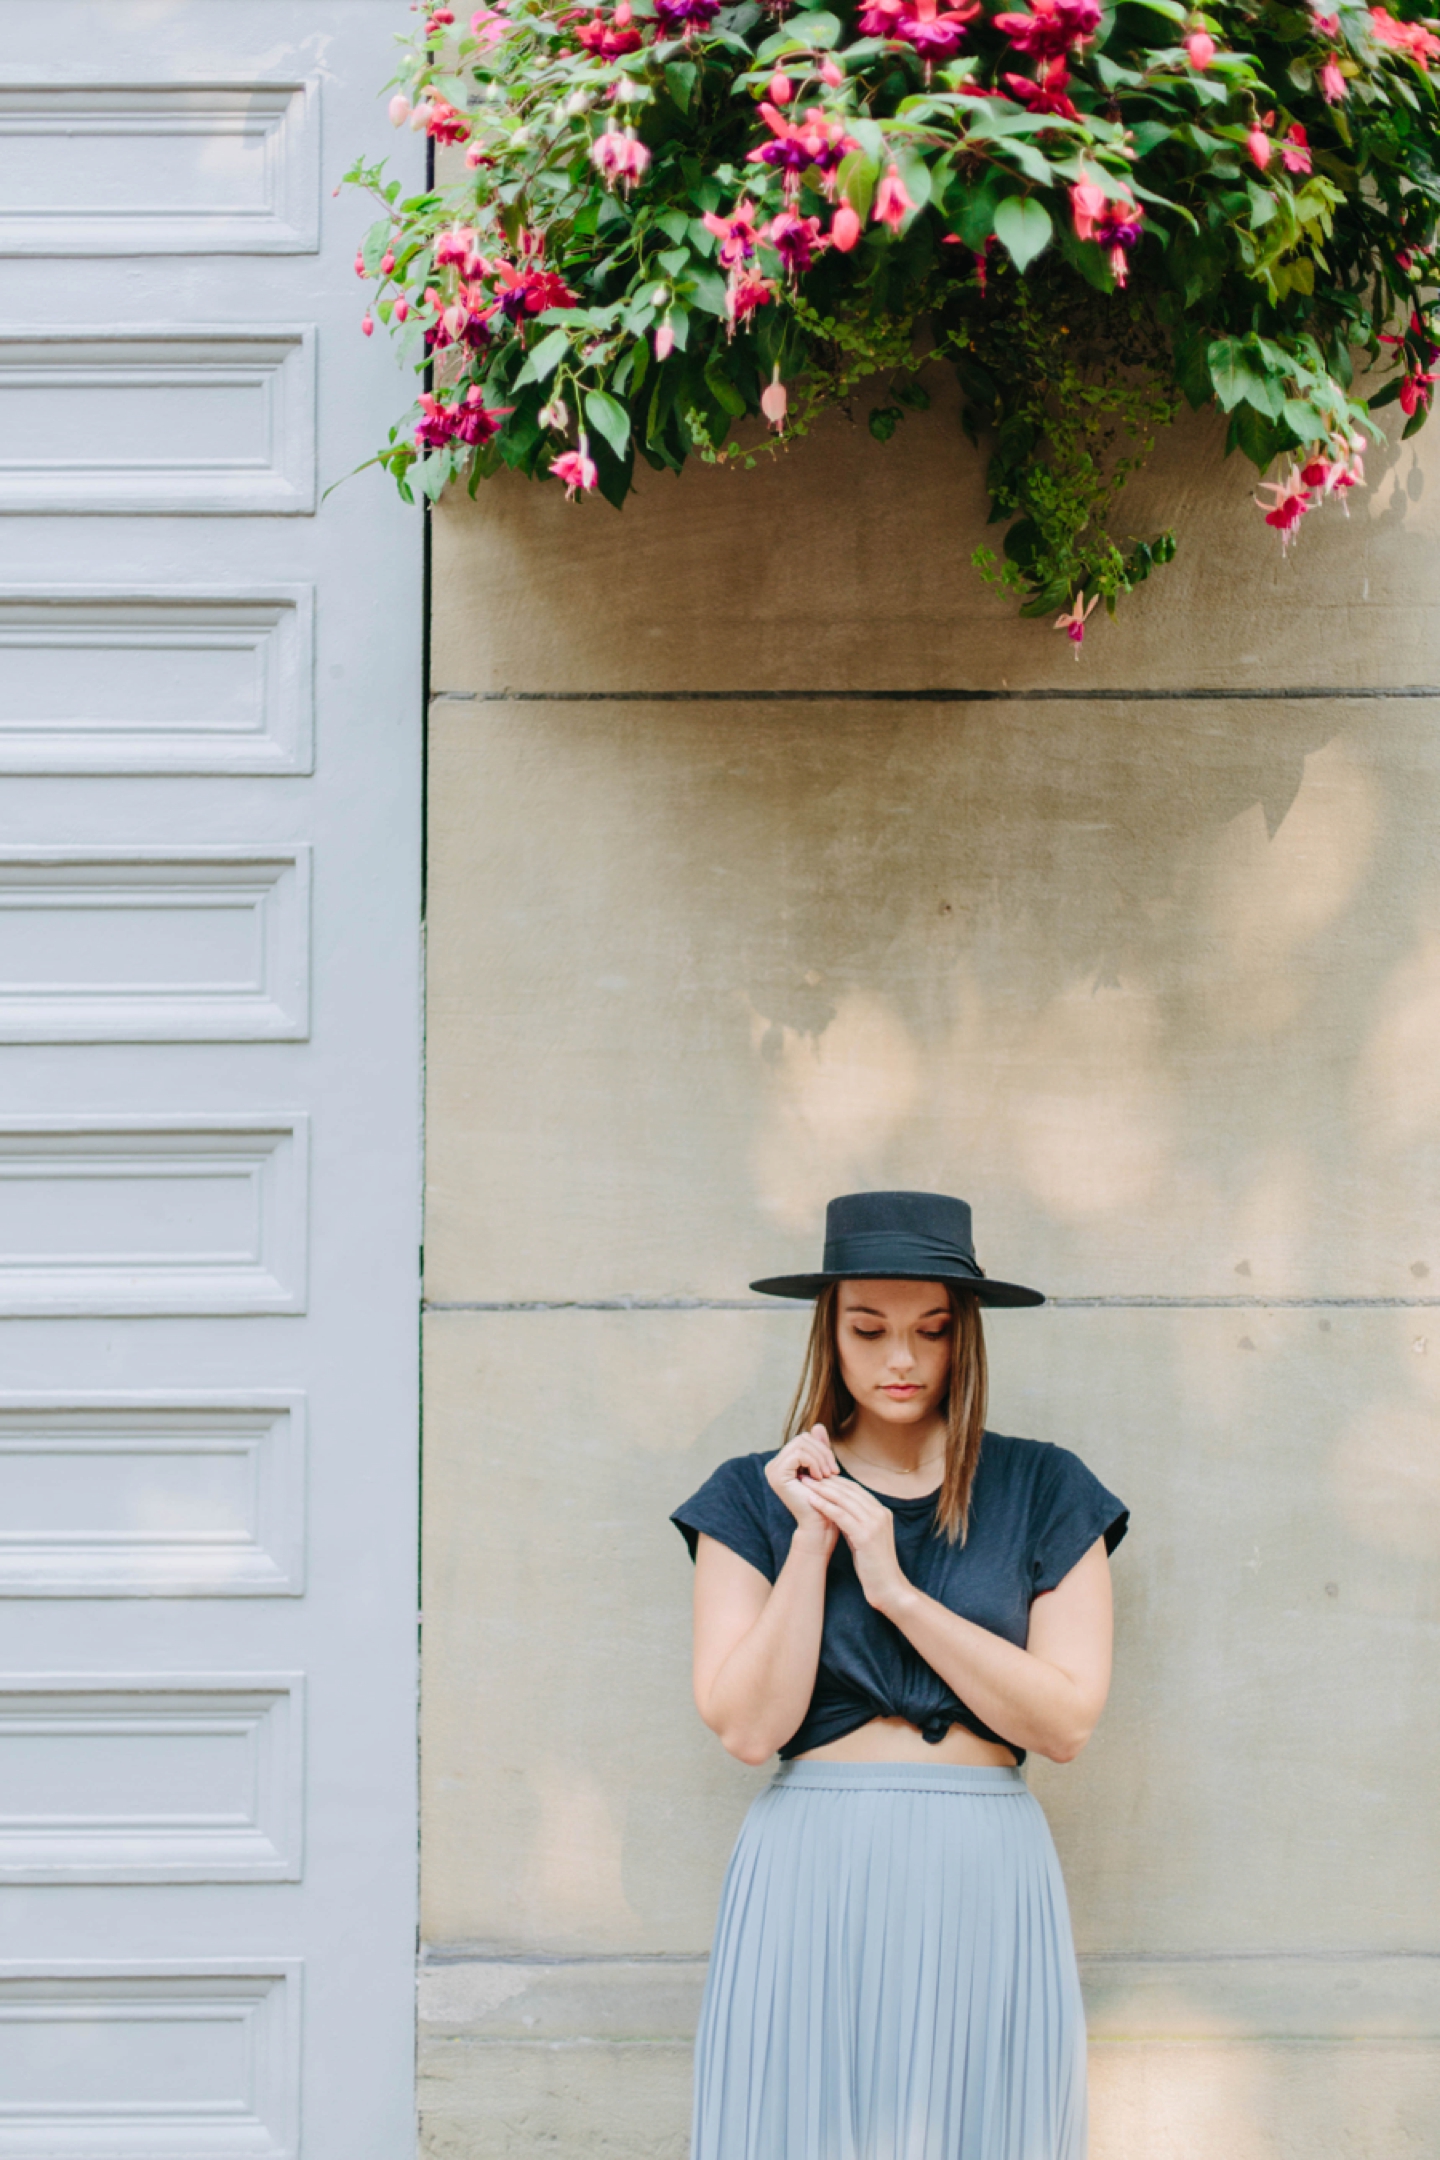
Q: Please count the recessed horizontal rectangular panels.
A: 8